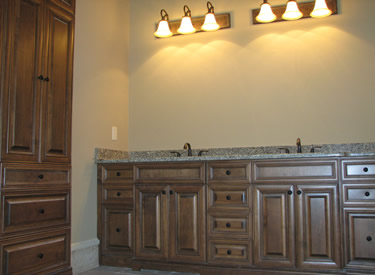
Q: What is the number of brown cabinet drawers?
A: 13